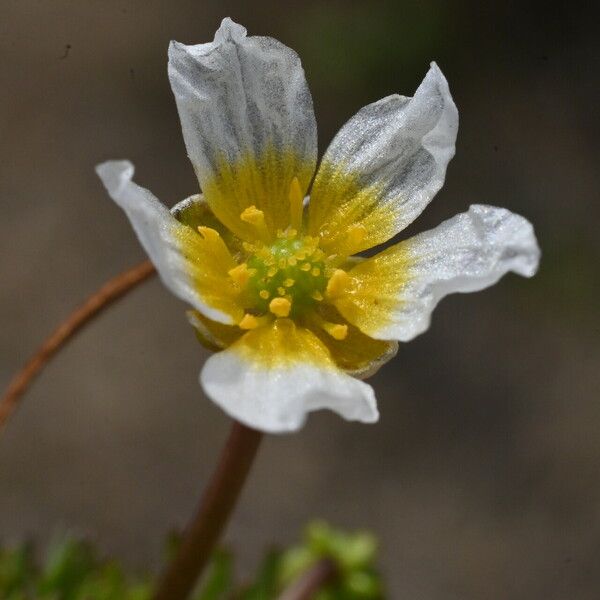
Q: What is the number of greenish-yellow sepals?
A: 3